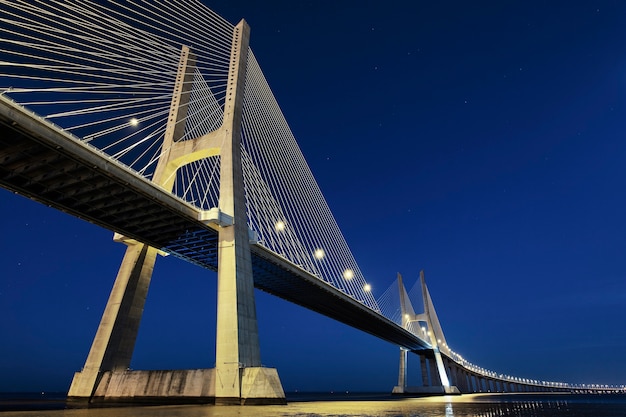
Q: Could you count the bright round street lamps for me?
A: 5